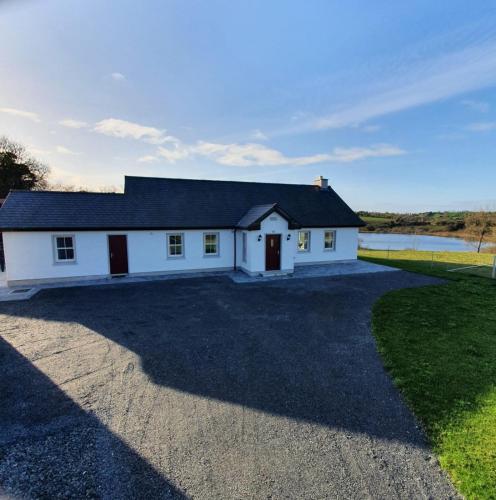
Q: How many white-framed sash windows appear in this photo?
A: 5